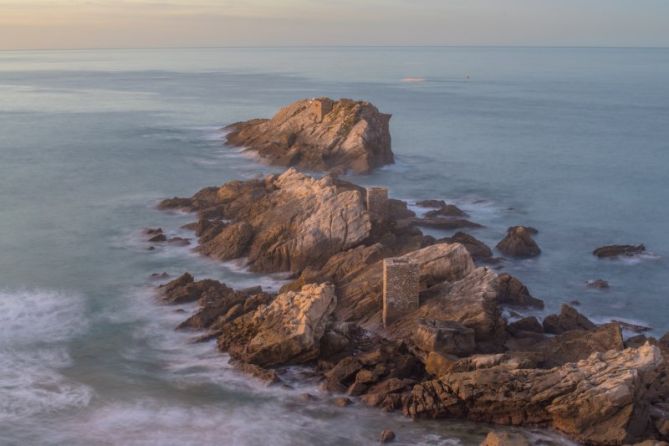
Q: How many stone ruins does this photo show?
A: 3